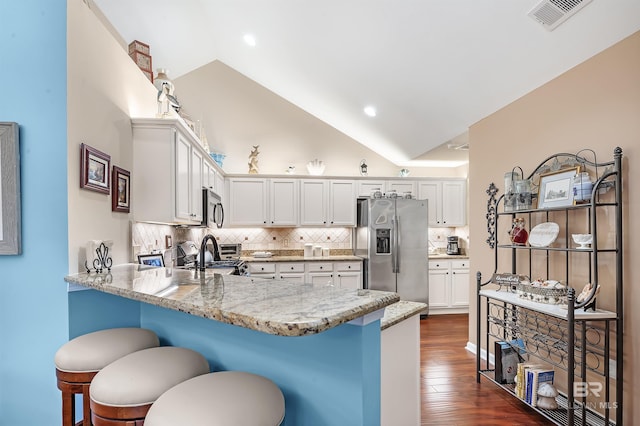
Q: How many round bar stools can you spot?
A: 3